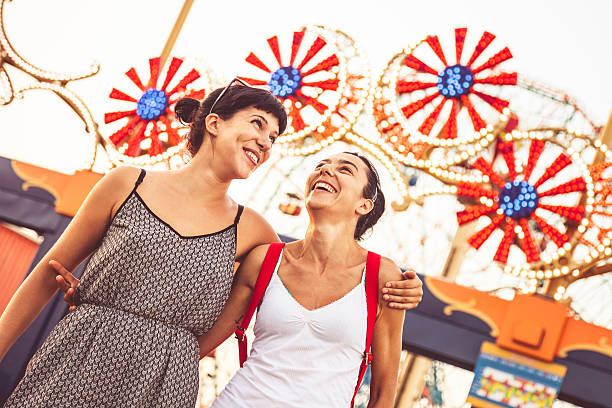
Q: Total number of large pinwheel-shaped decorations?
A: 4